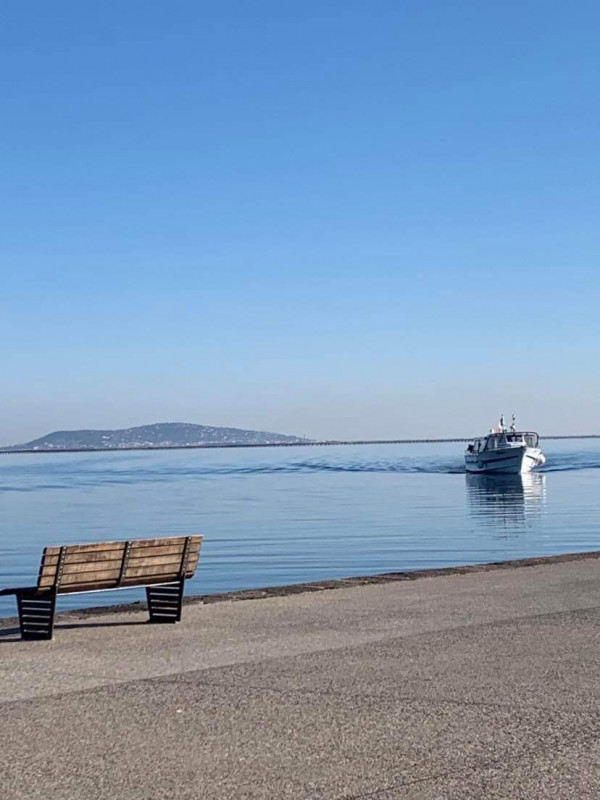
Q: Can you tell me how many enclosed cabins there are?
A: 1